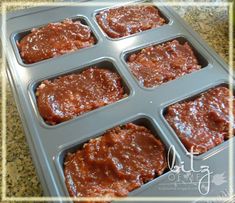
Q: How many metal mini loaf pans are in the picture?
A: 6